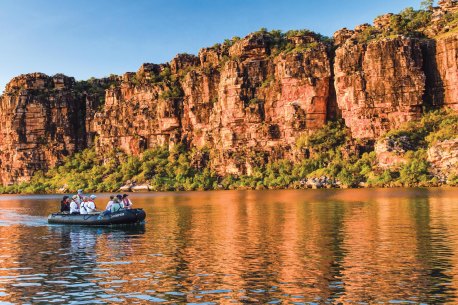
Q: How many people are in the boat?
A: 9